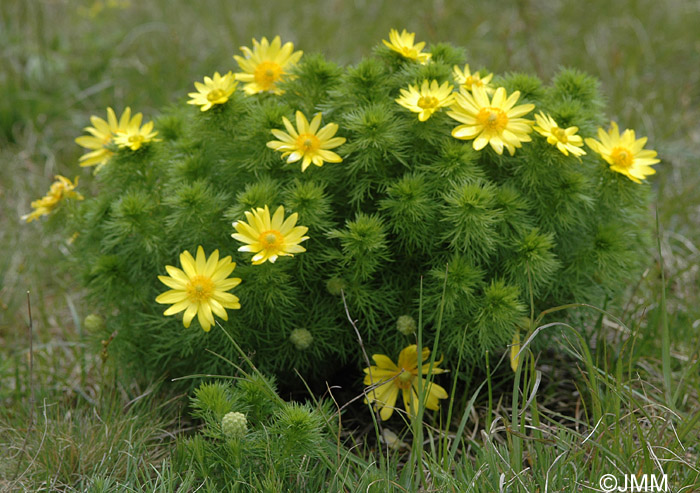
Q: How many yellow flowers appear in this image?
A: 15